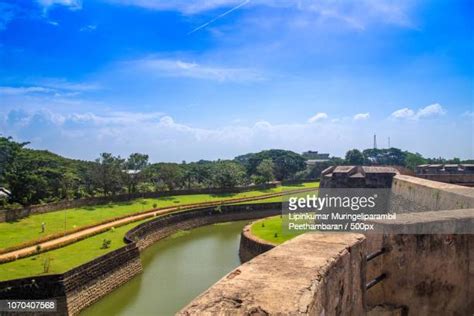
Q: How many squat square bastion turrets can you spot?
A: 1